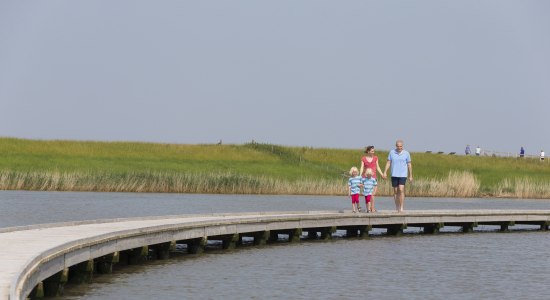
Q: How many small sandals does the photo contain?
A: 4